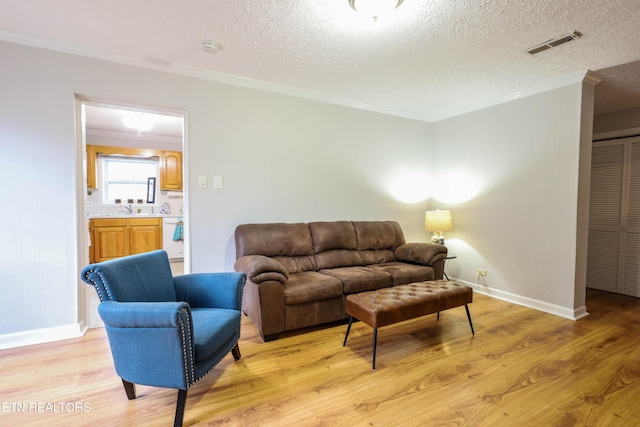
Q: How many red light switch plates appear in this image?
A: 0